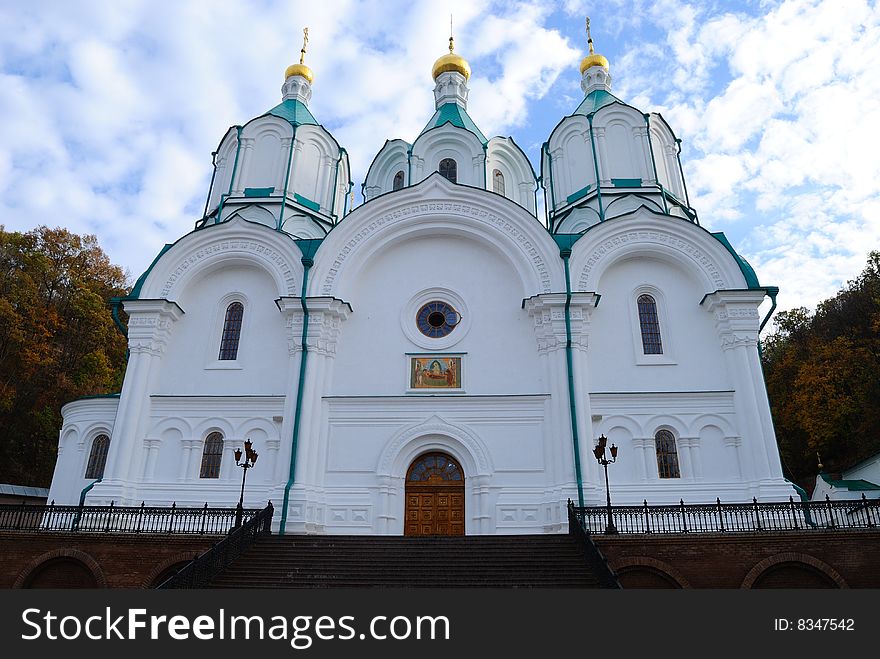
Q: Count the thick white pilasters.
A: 4